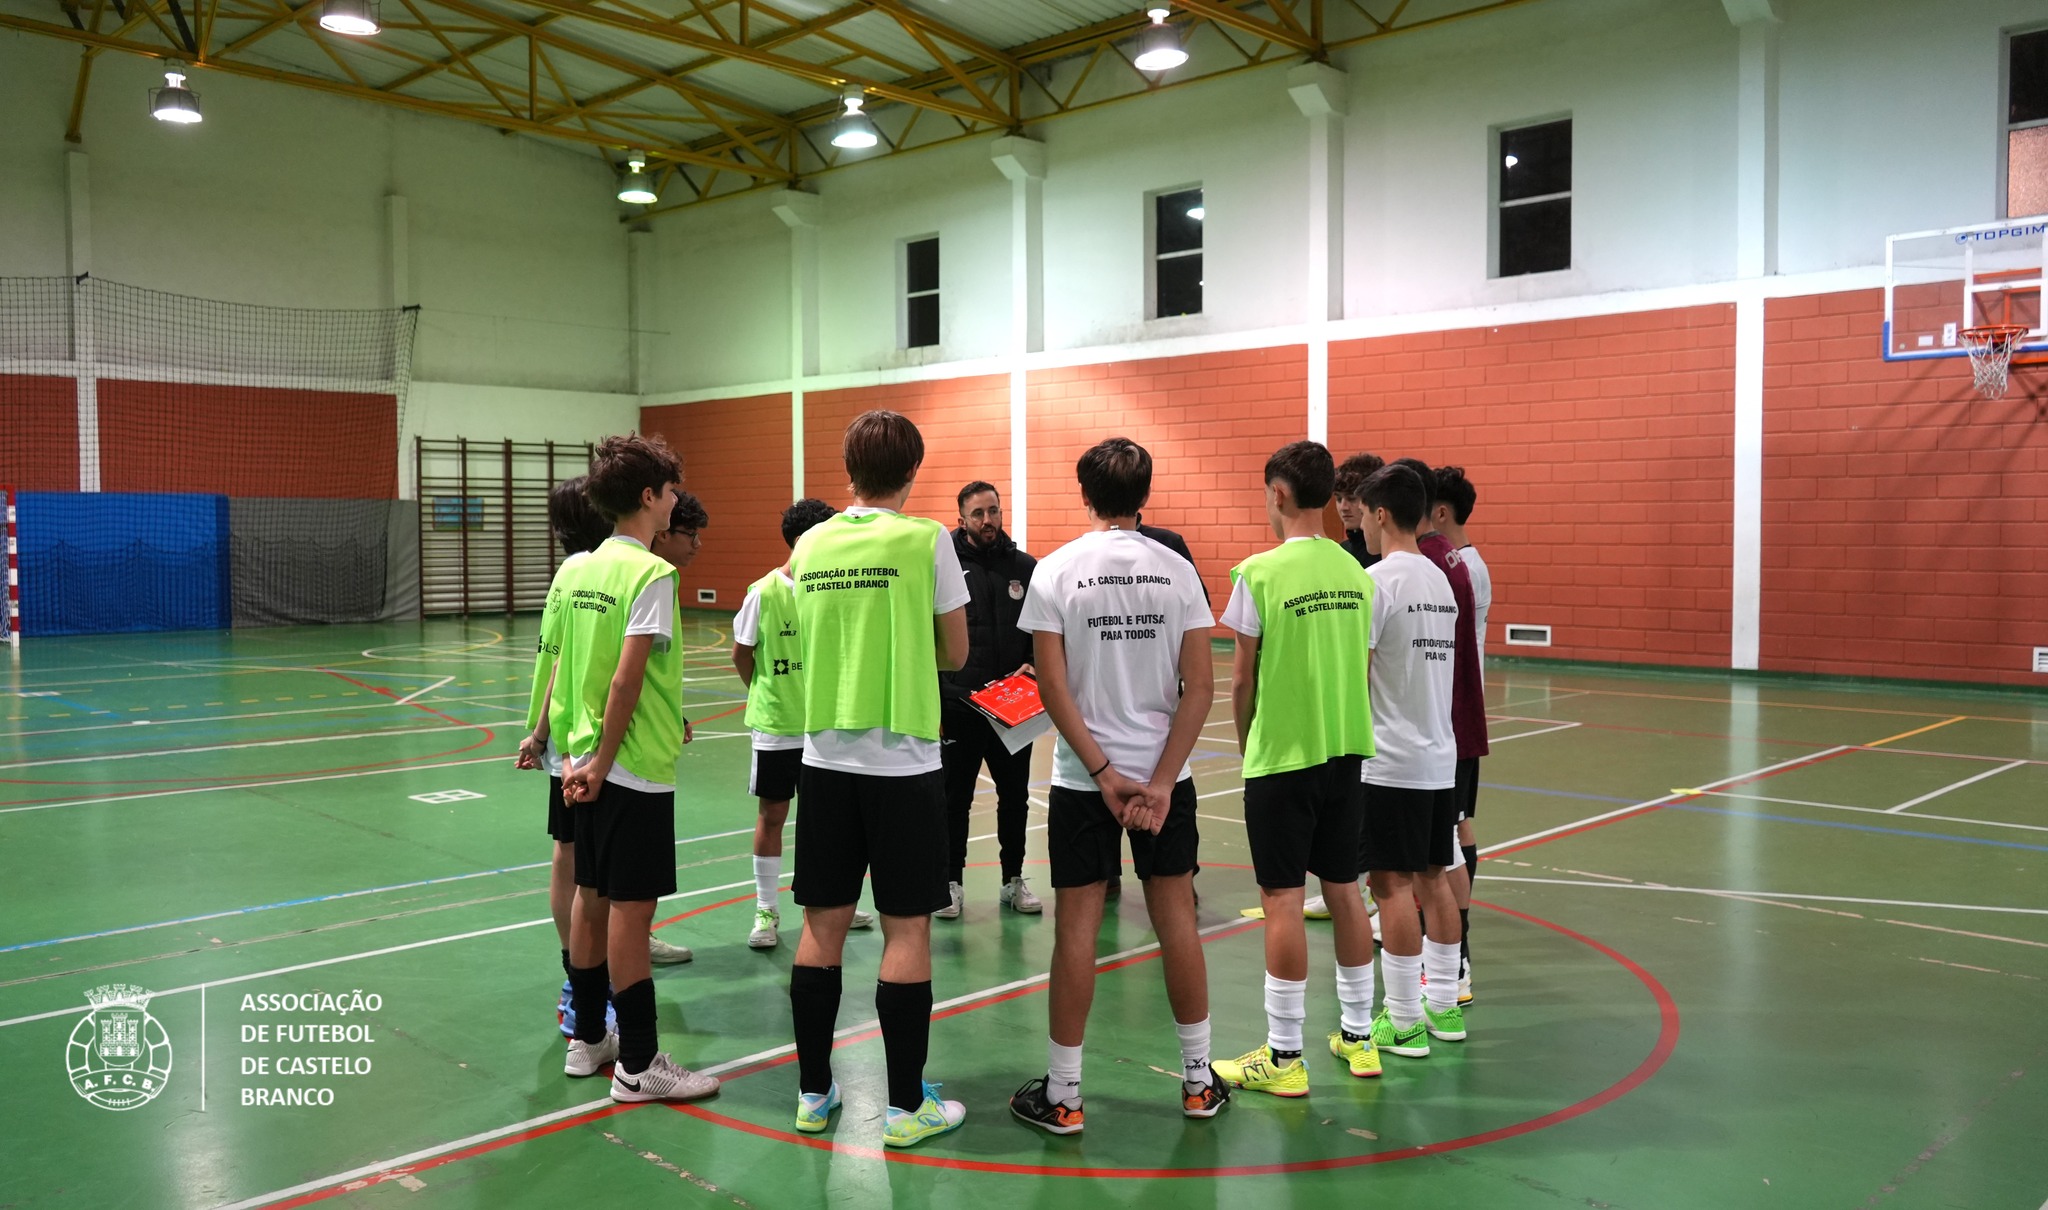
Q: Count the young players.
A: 11